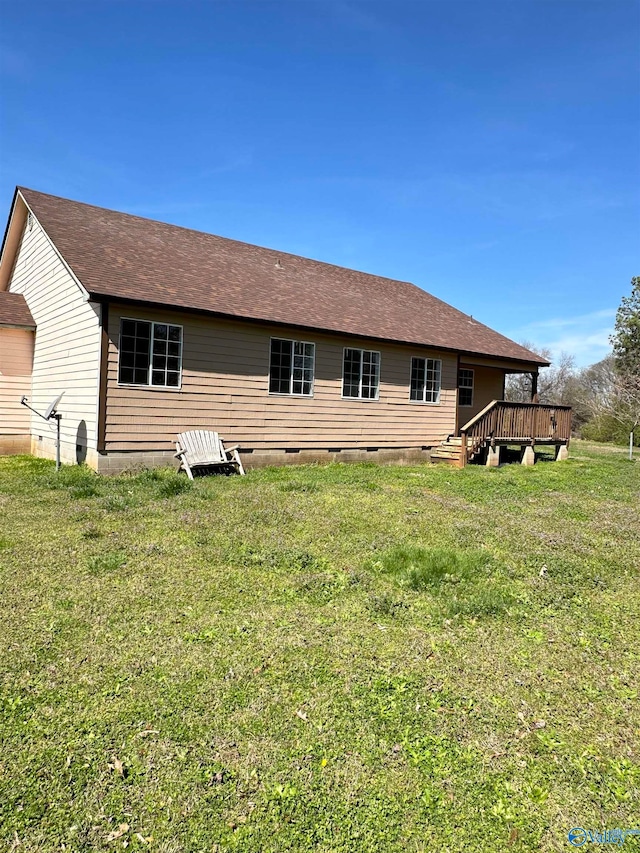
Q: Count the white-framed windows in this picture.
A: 5